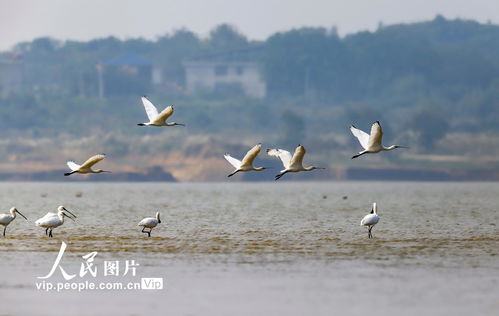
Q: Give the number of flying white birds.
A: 5